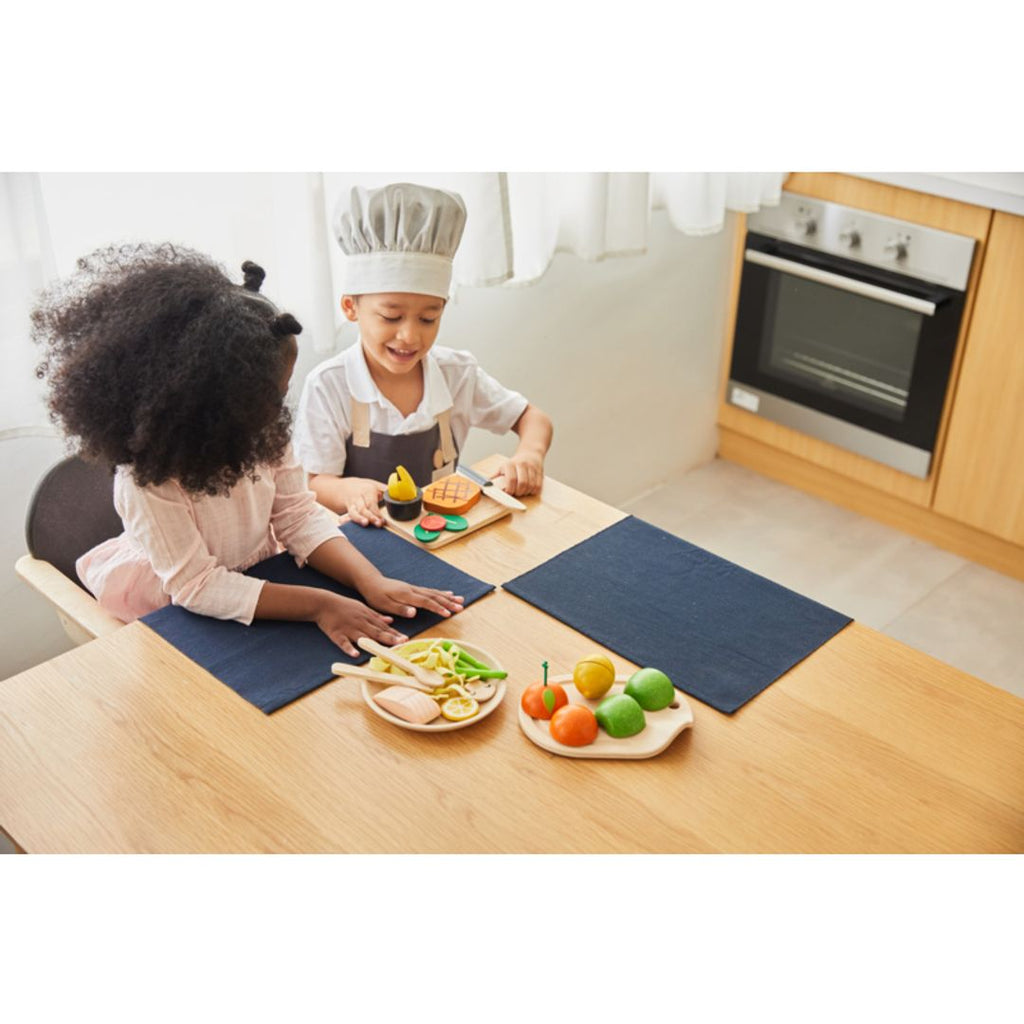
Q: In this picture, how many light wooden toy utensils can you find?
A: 2